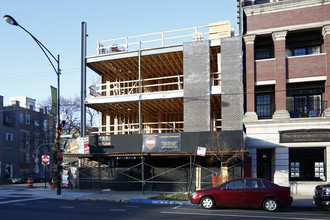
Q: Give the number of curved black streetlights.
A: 1